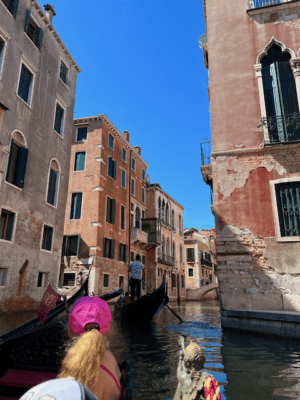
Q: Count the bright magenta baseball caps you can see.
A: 1